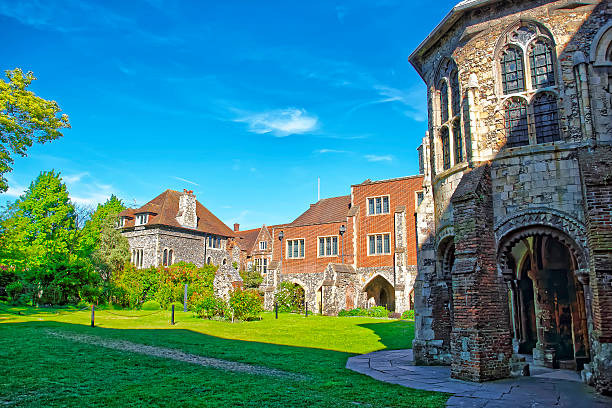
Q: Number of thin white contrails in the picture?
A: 1